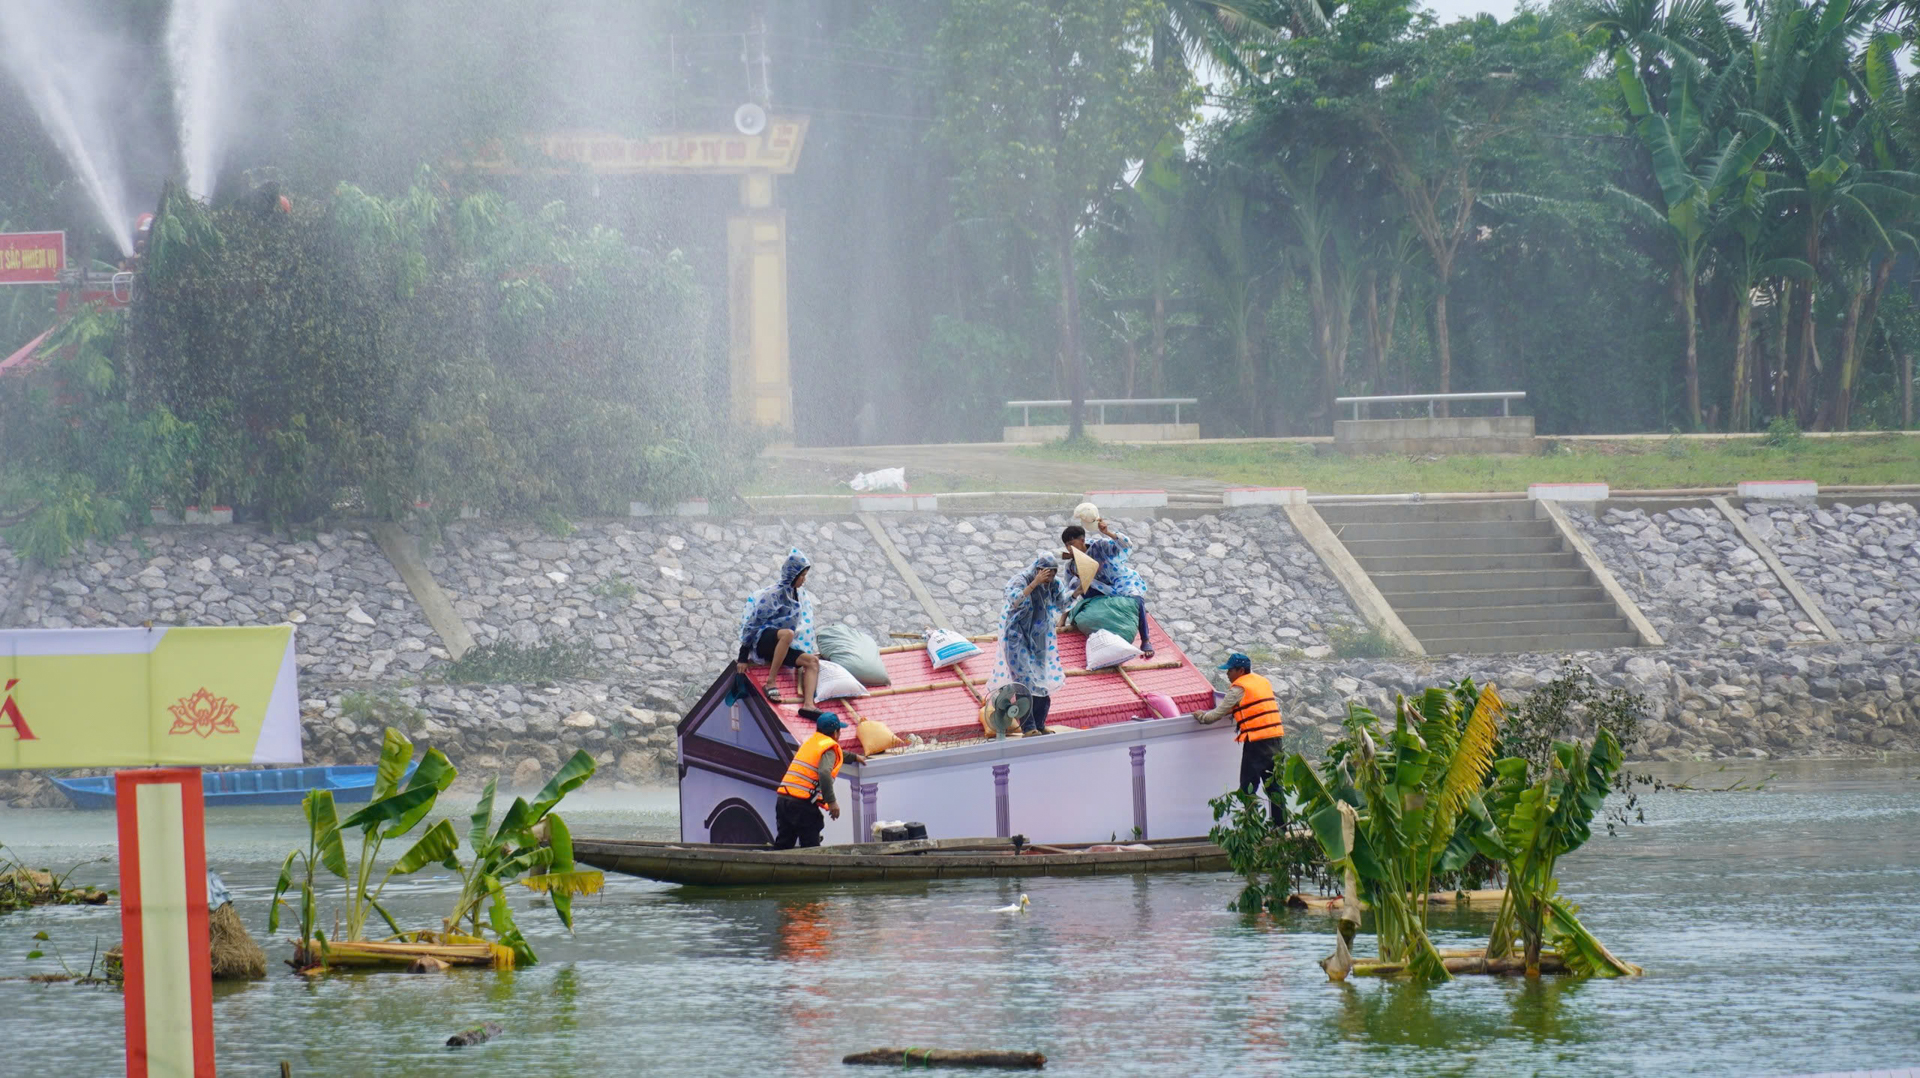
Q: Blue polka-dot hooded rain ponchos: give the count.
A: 3